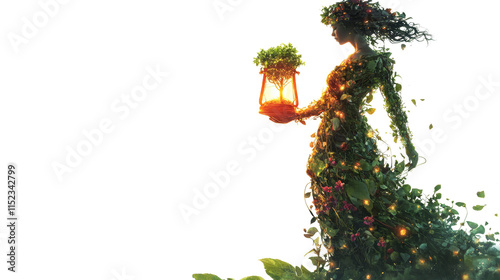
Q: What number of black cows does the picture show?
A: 0